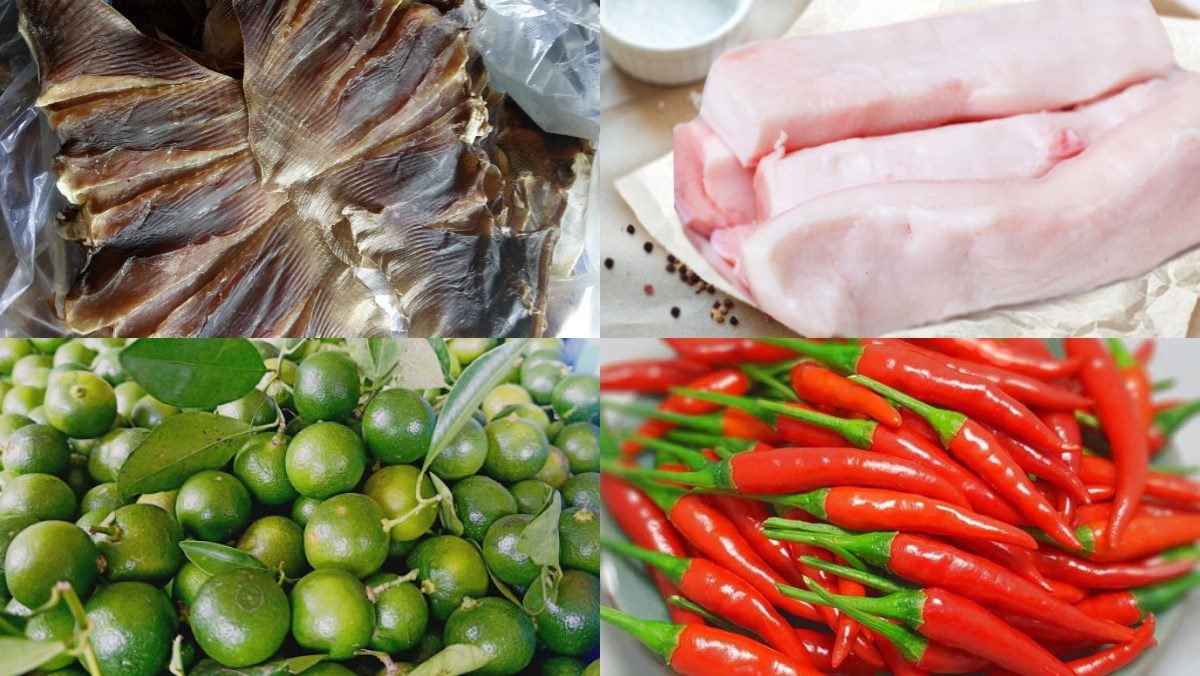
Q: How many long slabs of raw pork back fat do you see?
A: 3